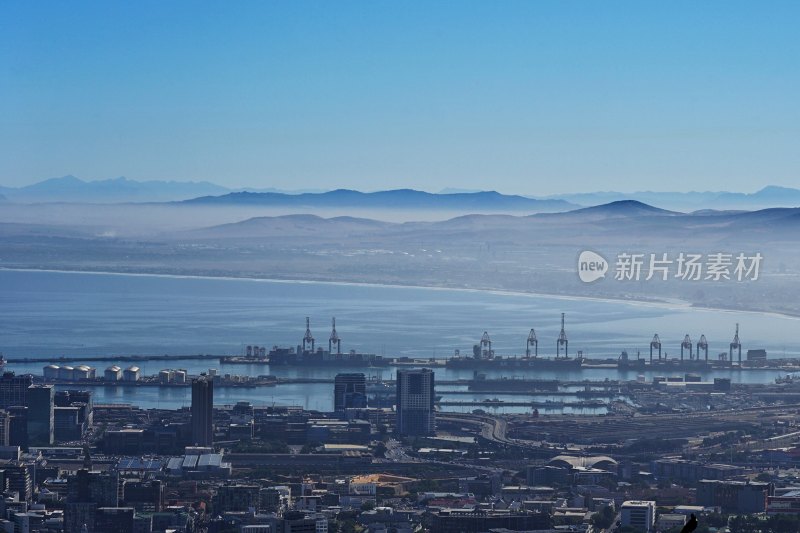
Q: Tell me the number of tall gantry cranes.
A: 9